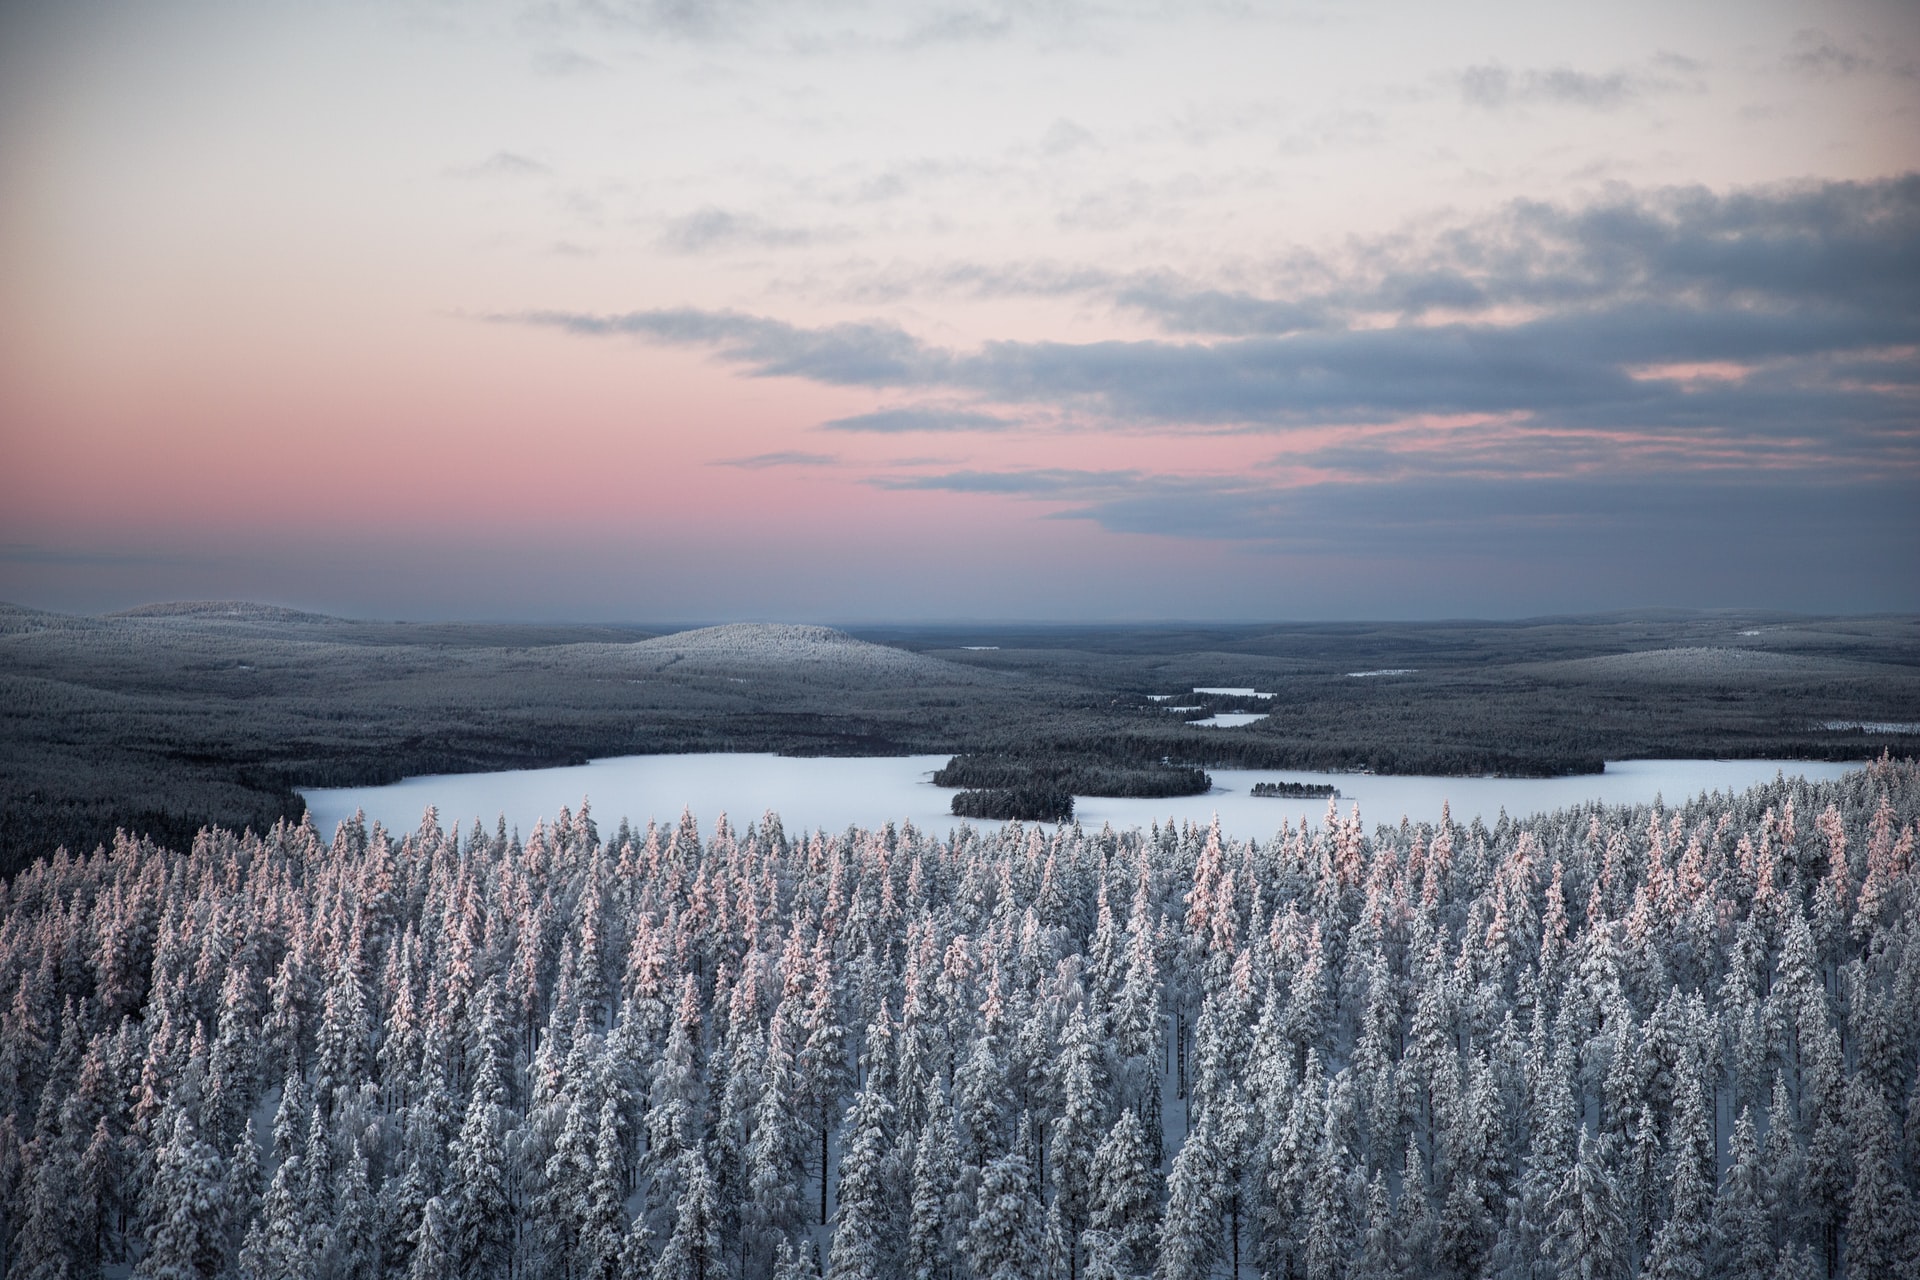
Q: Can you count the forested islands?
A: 3